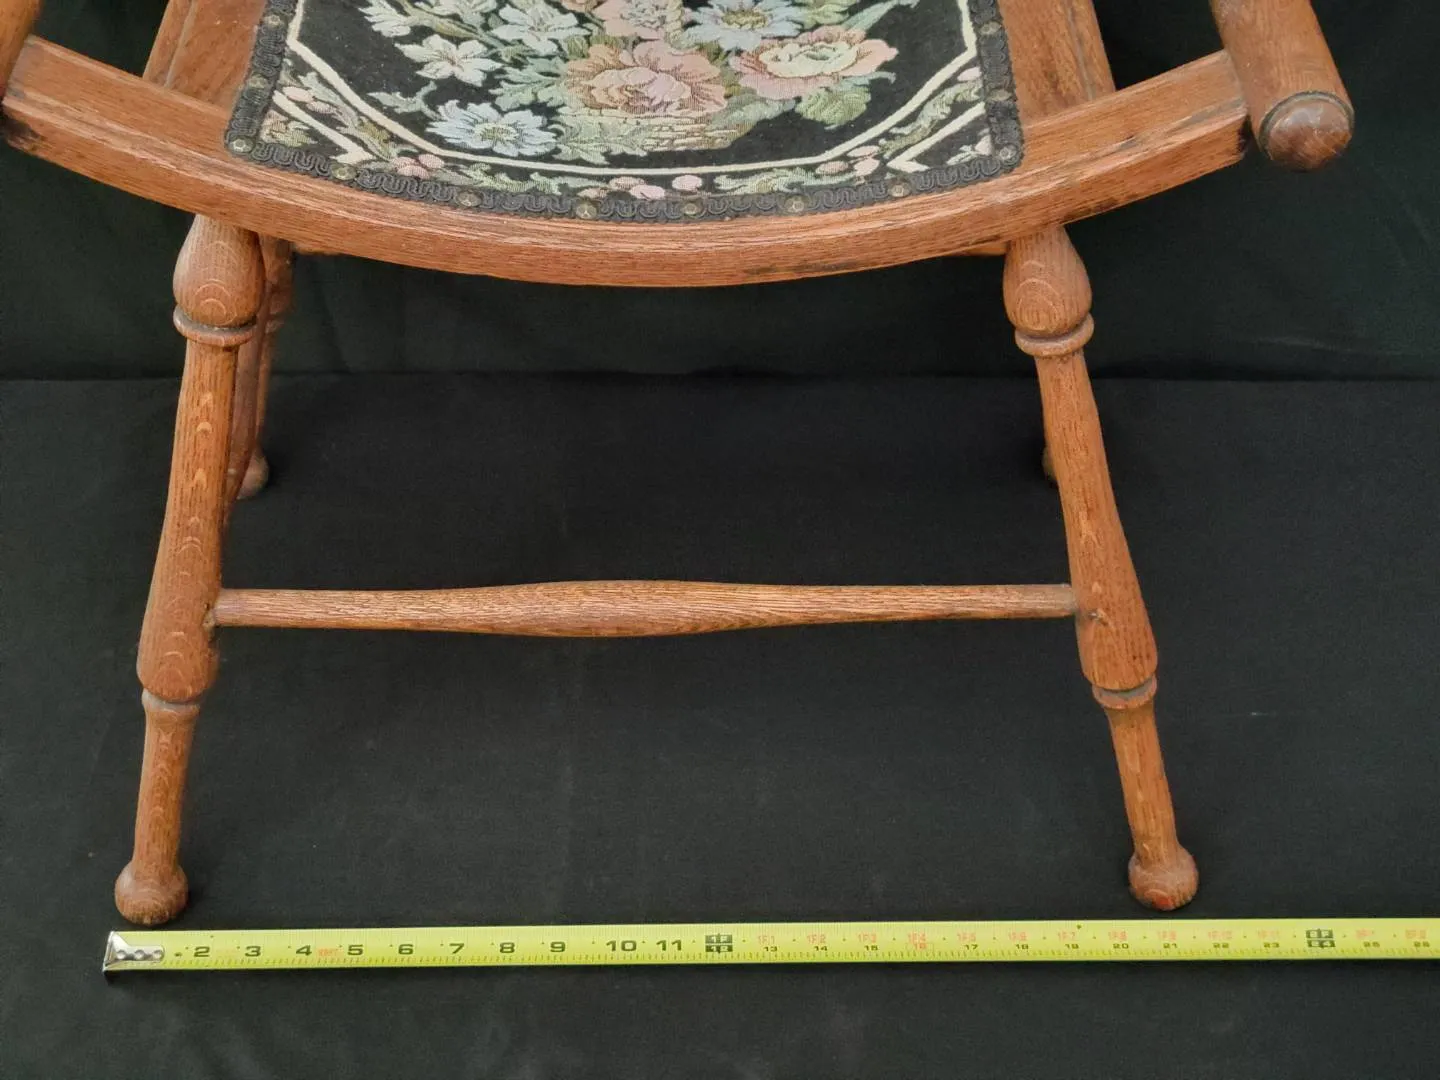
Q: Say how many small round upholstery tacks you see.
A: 12